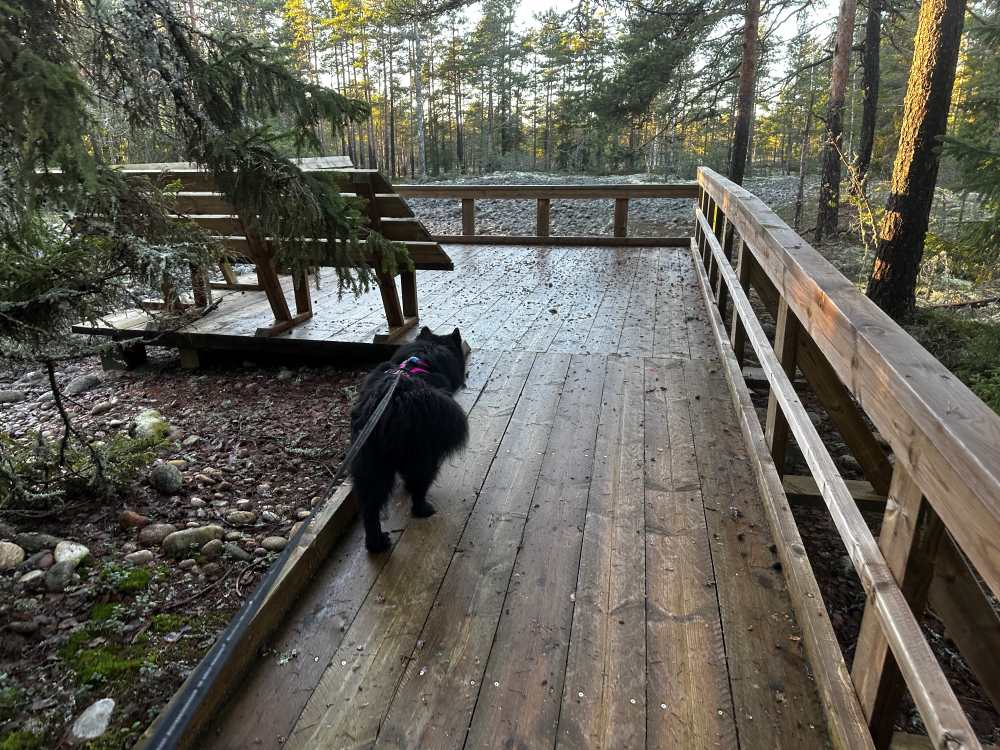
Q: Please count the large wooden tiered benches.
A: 1